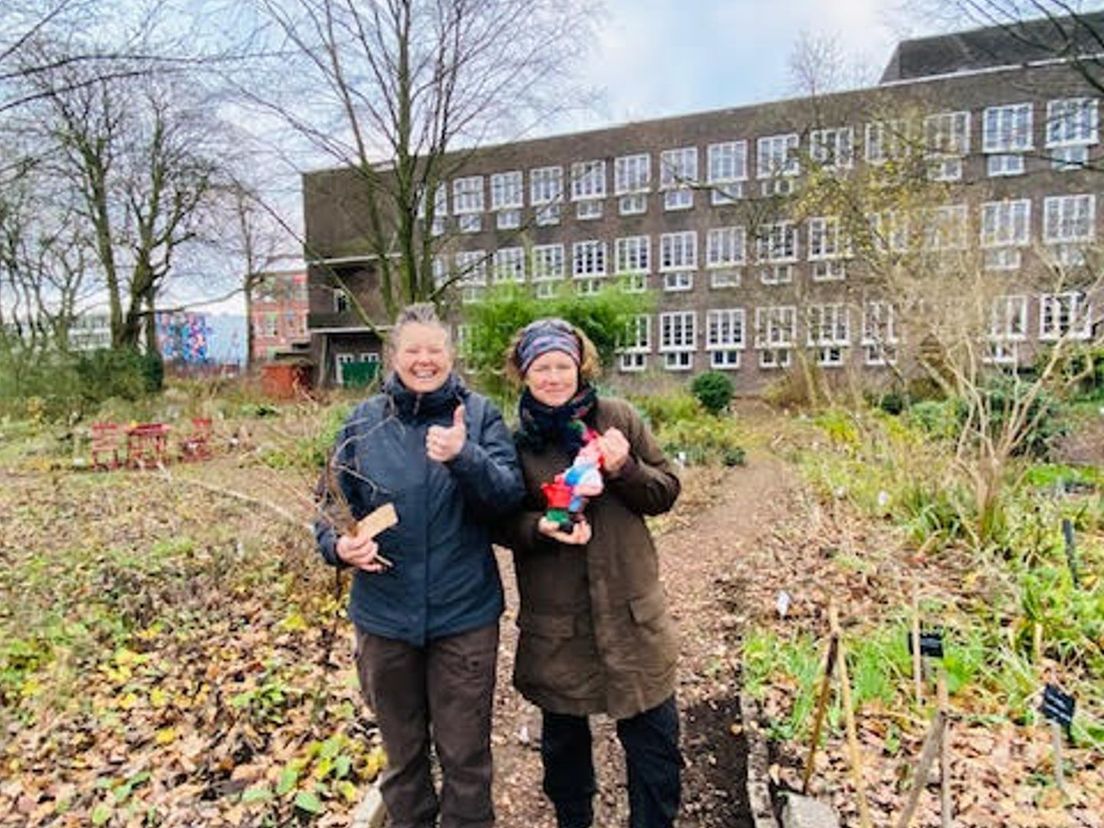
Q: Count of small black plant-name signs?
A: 2